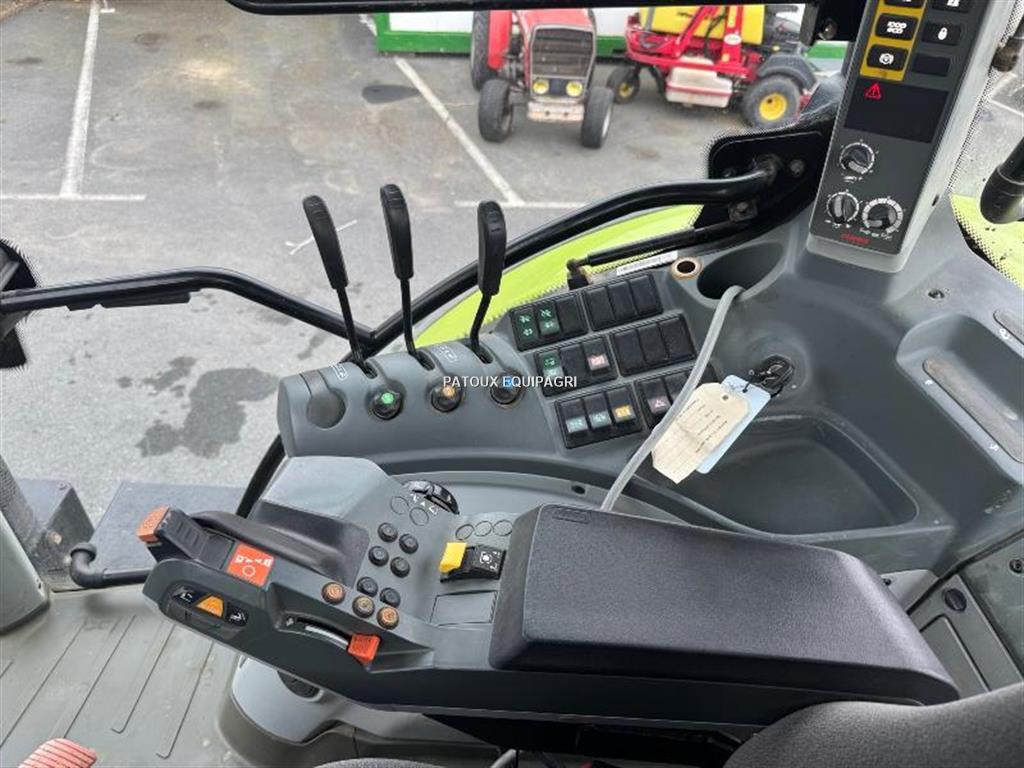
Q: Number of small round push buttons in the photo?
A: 9